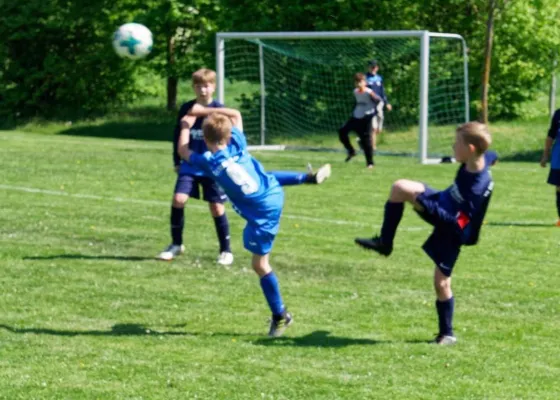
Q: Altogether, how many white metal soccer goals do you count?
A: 1